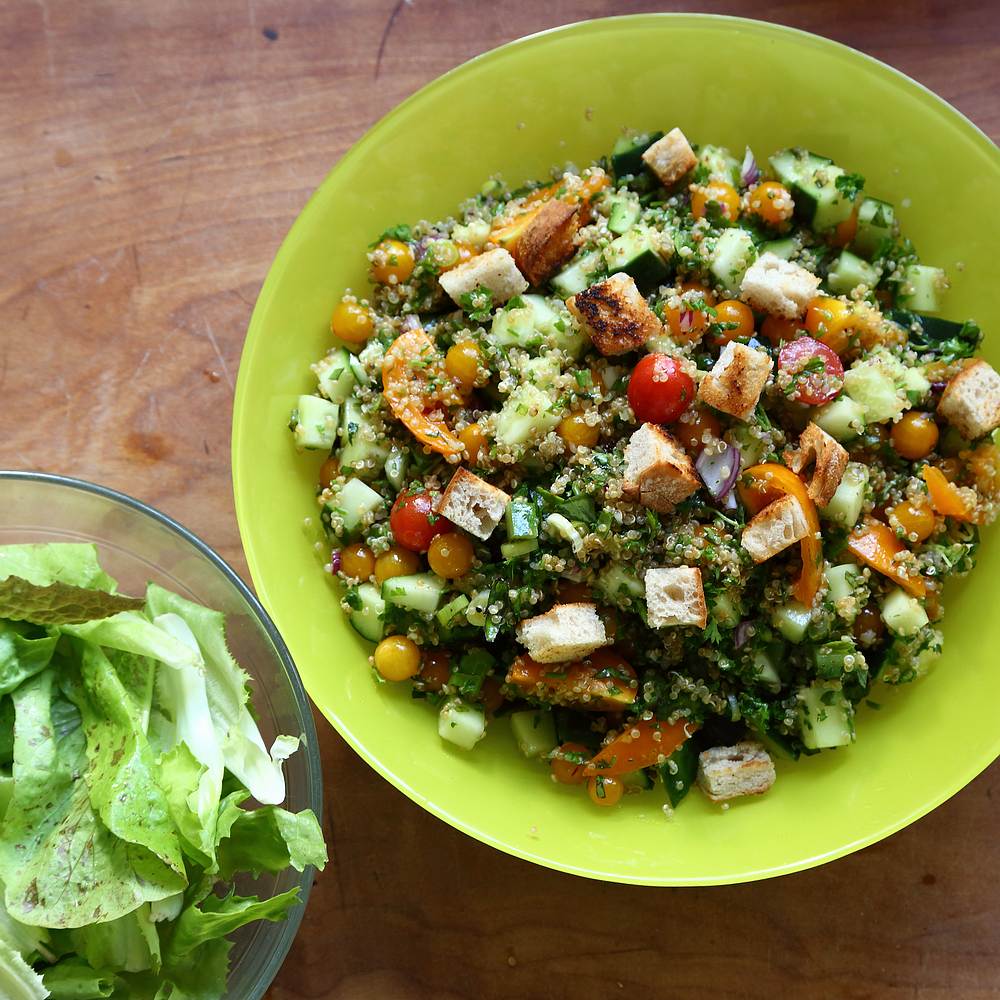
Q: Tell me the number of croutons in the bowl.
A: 14